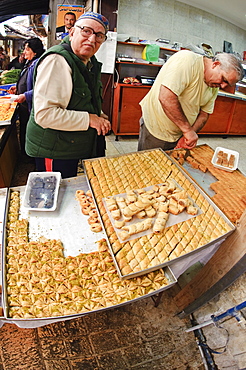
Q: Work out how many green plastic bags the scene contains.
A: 1